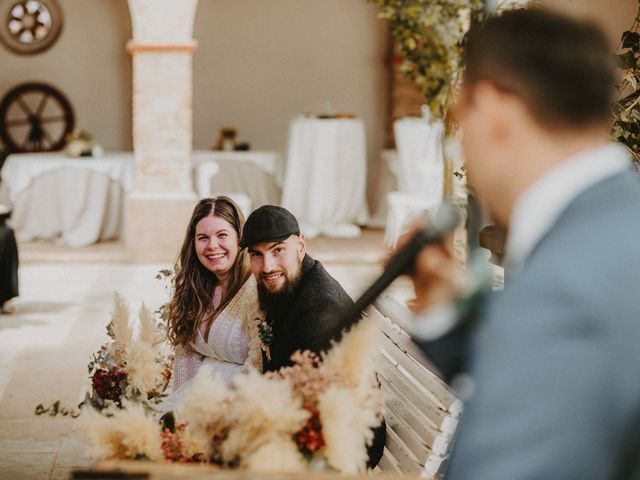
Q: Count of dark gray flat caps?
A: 1